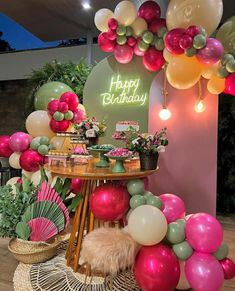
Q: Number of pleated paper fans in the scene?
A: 3